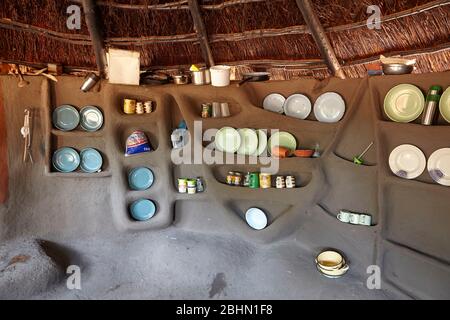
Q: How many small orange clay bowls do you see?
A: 2